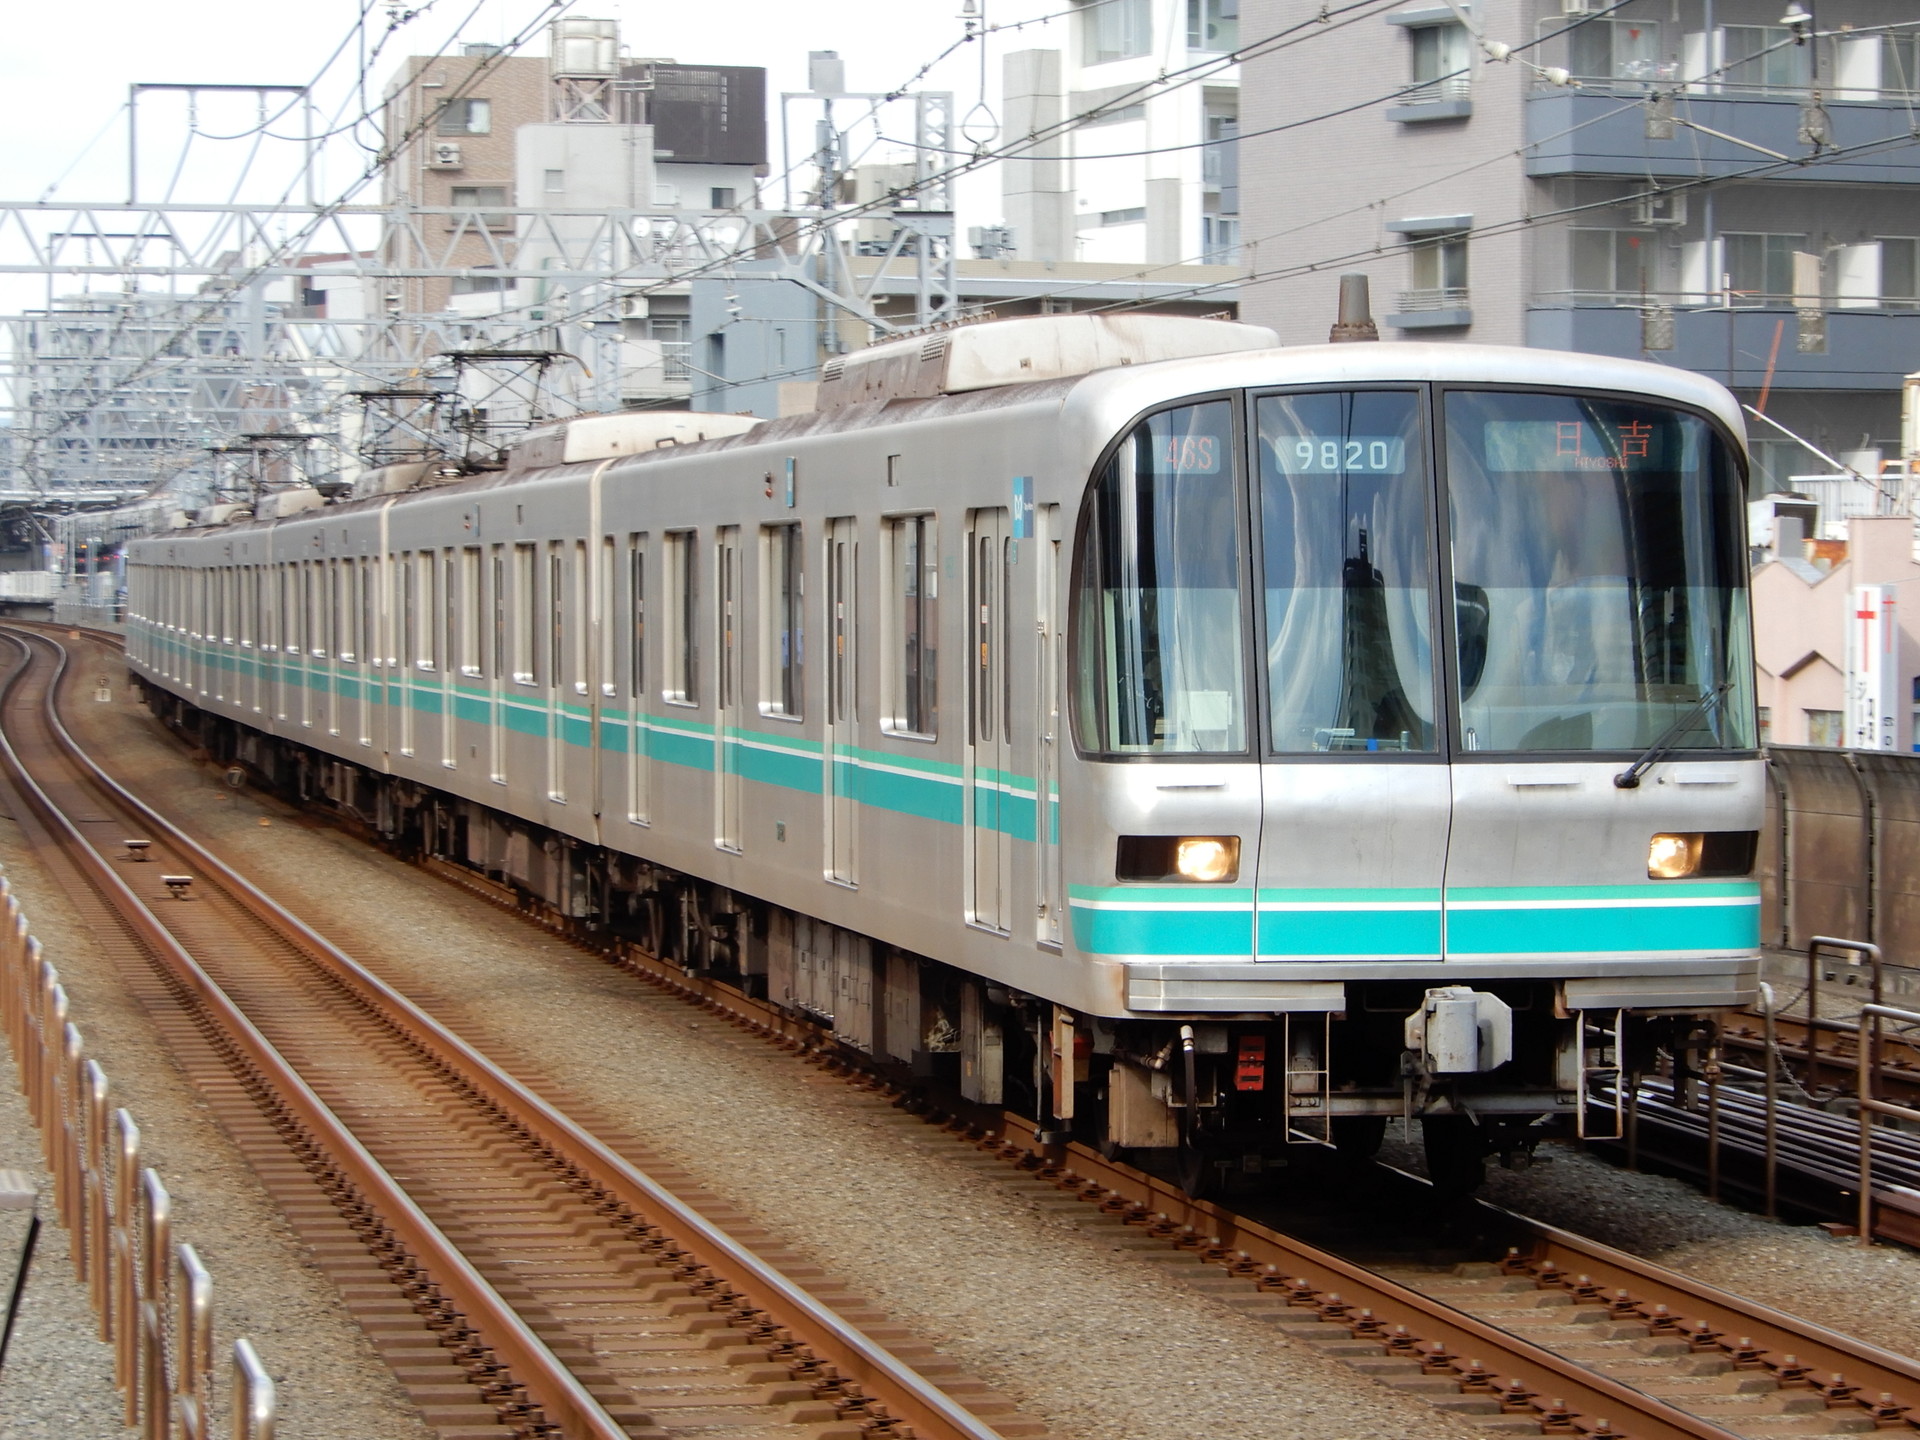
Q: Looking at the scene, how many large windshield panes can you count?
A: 3